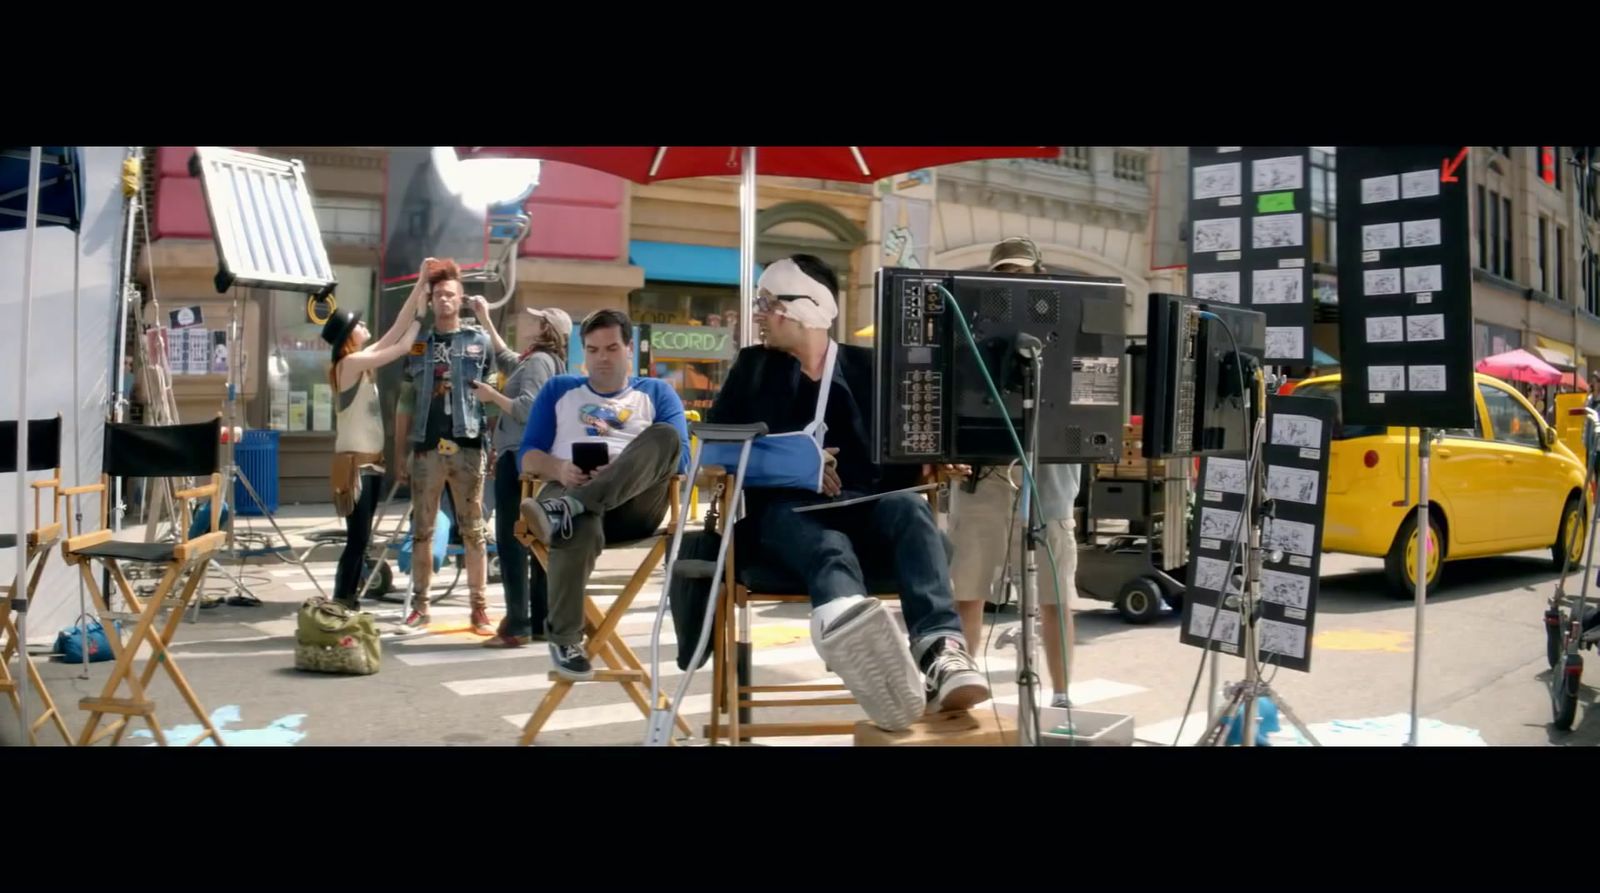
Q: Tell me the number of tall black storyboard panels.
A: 3